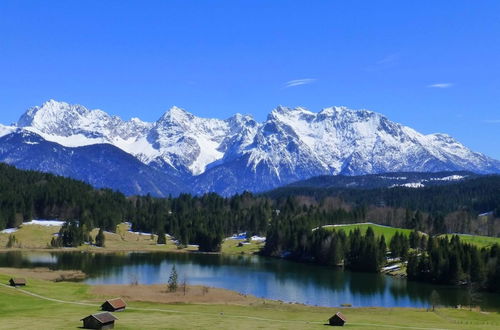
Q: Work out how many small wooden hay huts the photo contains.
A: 4